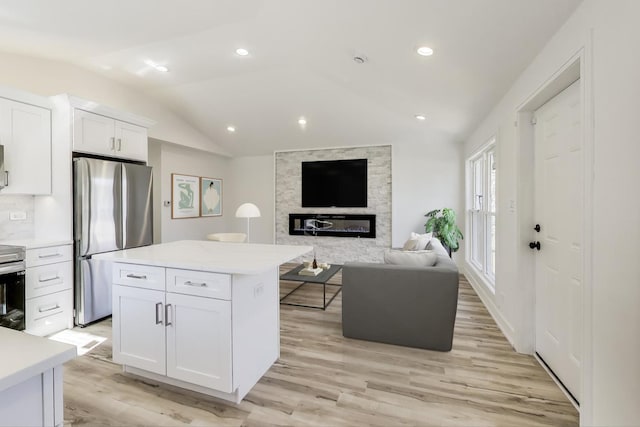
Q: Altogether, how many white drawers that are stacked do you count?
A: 3